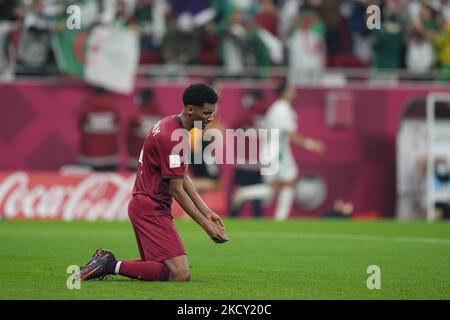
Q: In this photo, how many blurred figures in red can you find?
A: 3